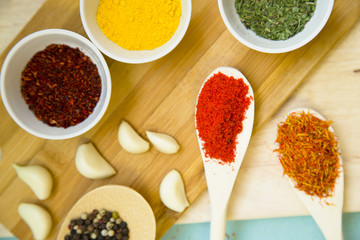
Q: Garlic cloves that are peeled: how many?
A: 6